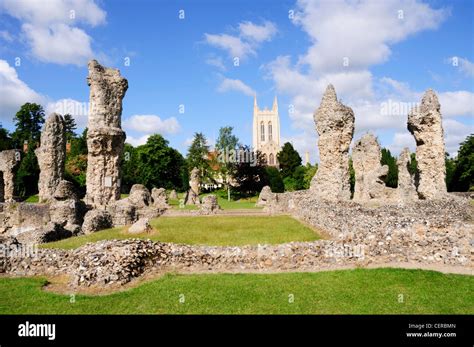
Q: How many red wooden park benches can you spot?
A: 0